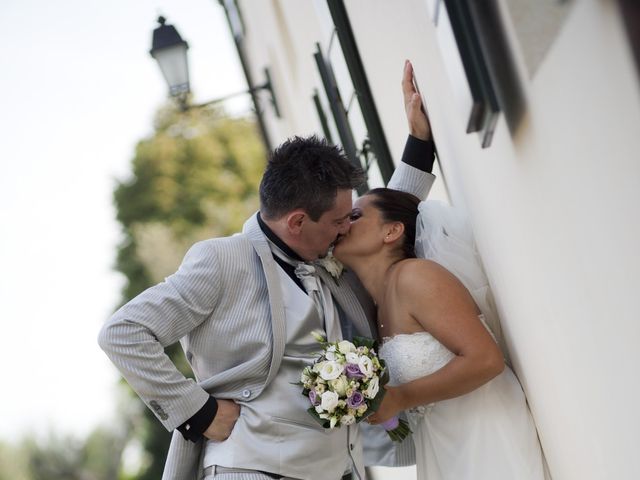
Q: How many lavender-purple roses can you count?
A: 3